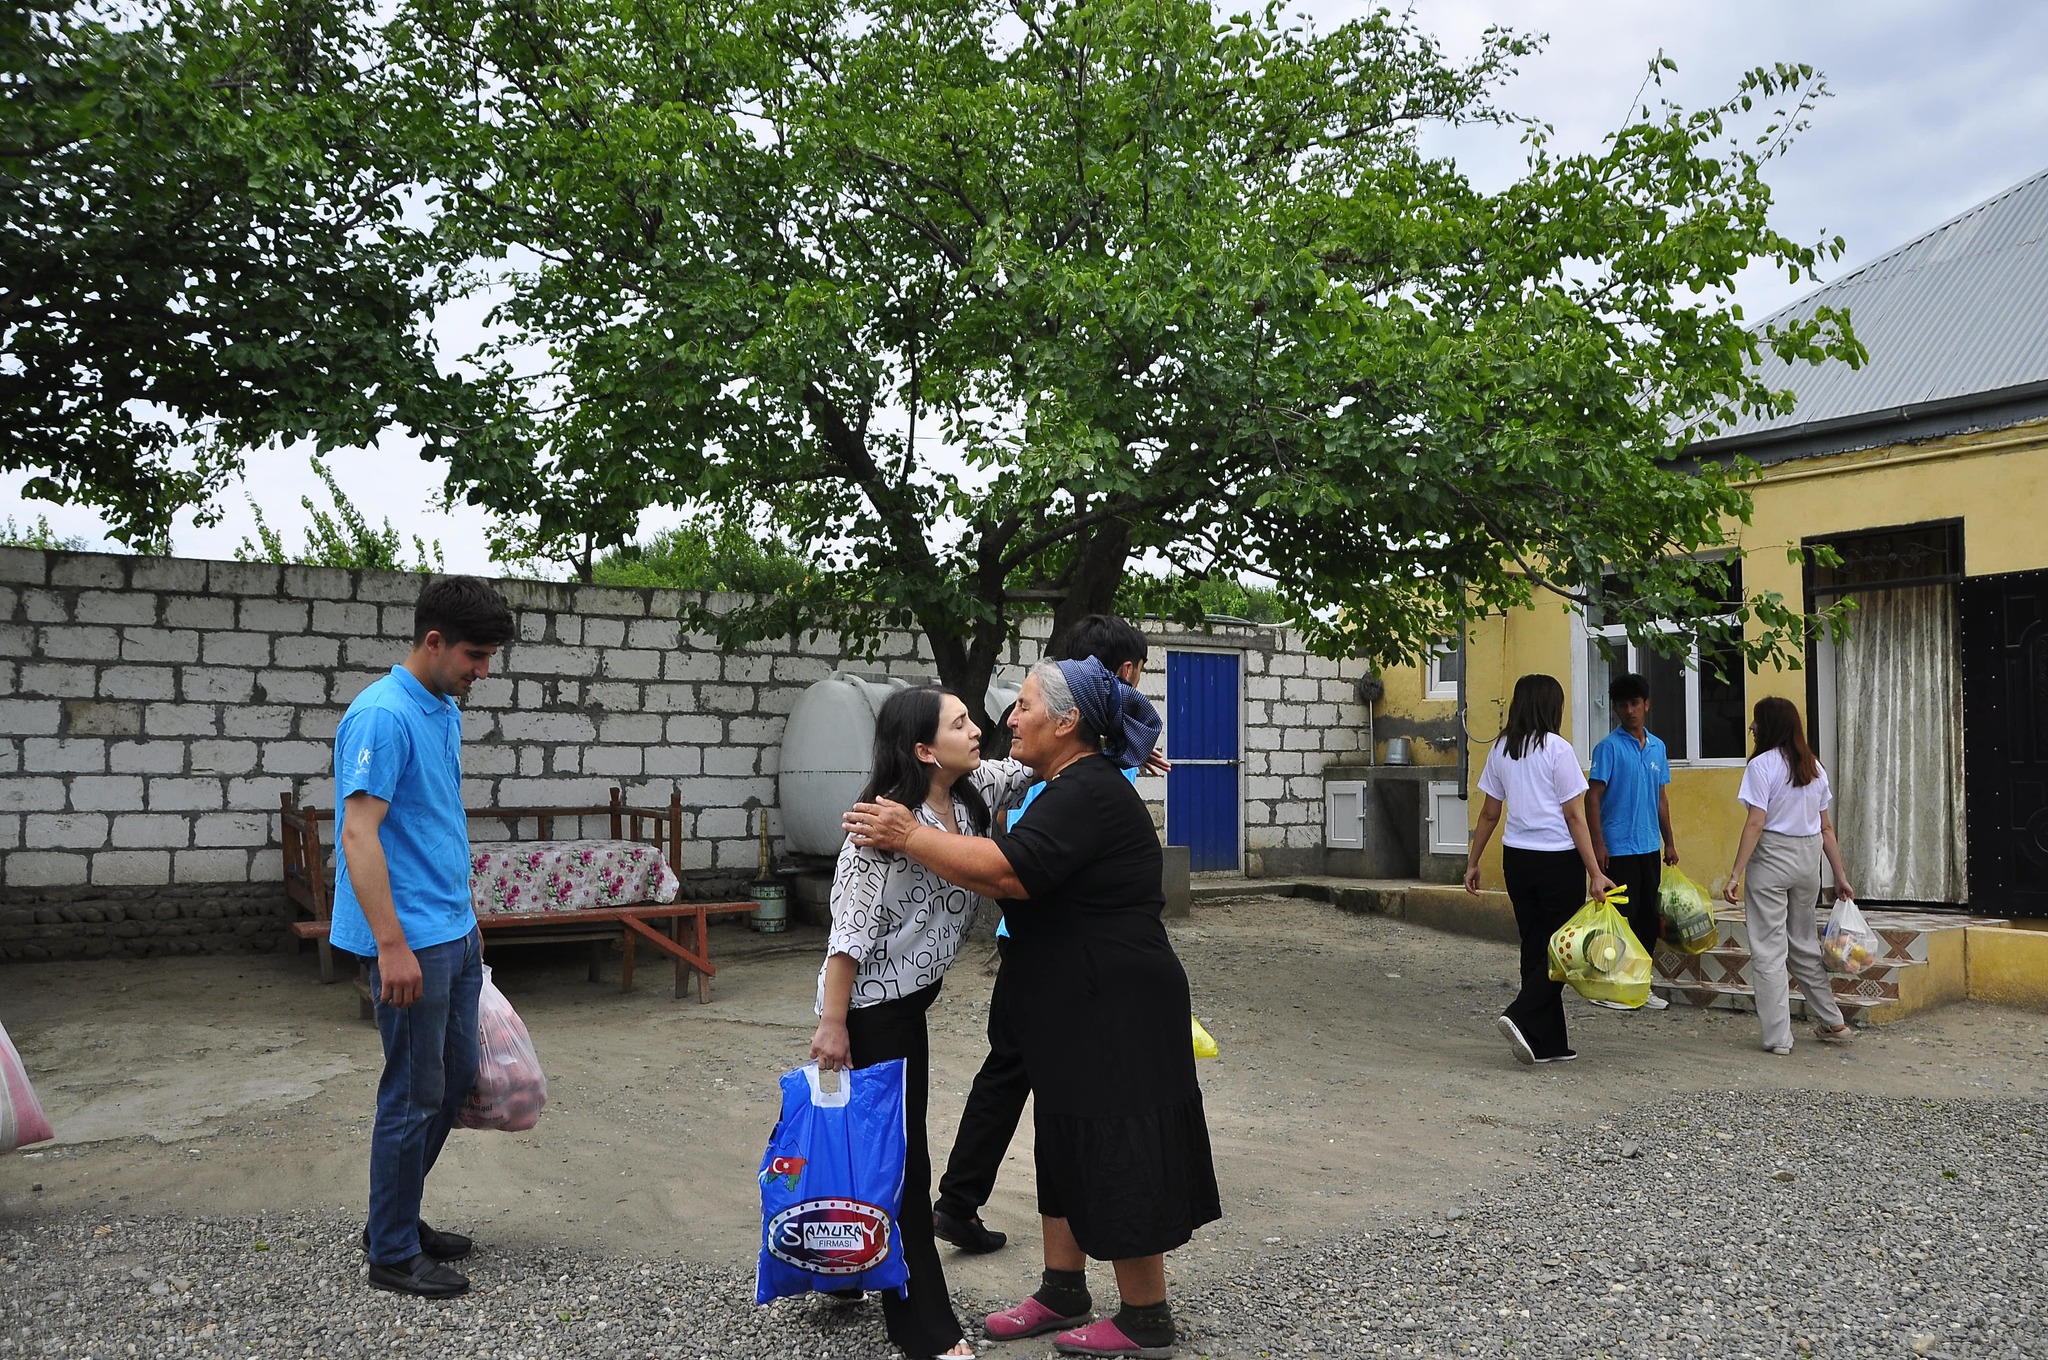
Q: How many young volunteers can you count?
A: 6